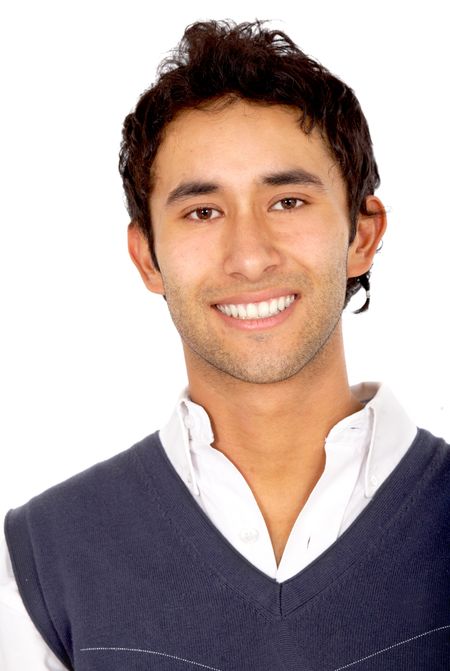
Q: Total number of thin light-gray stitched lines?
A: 2